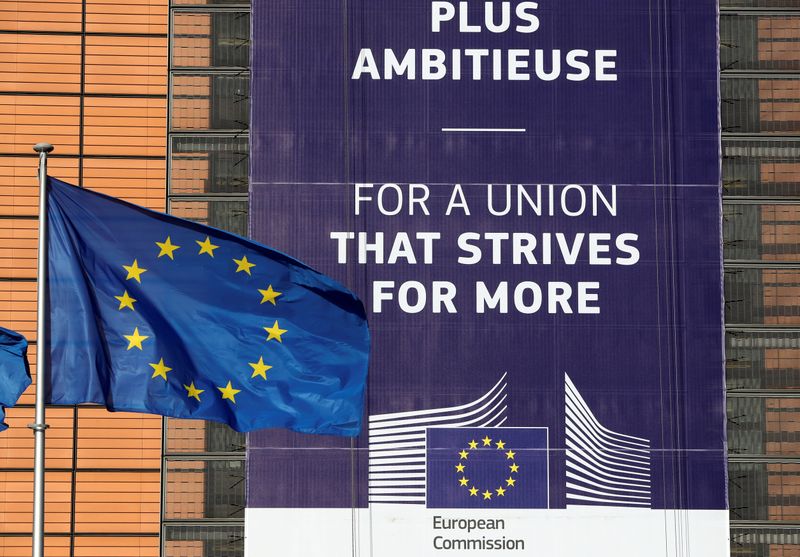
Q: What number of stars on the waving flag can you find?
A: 12